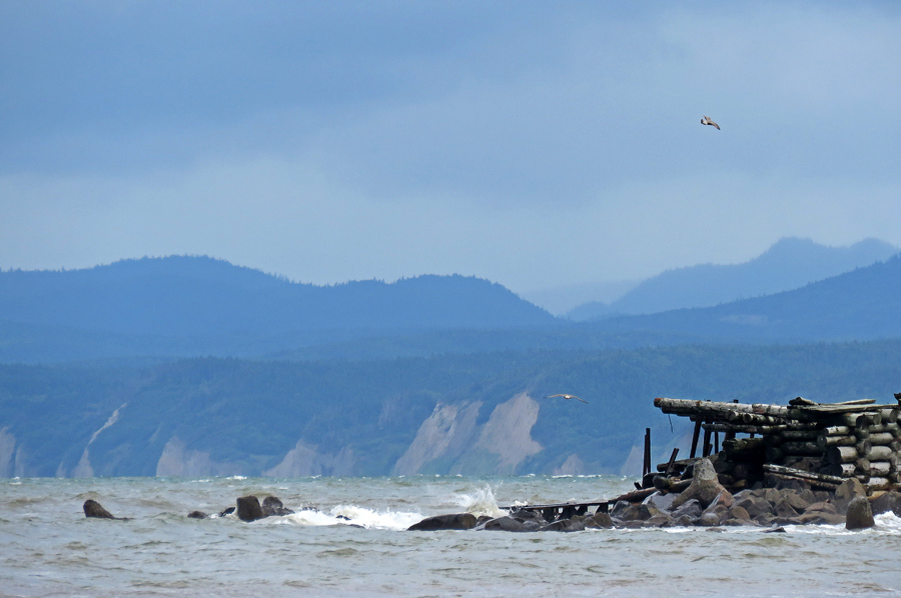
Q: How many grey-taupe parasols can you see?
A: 0